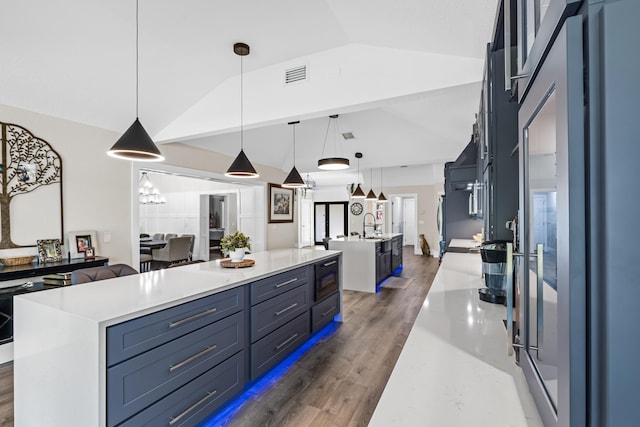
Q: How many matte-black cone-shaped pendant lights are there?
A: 6